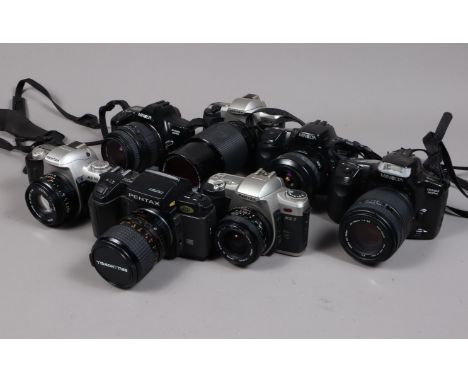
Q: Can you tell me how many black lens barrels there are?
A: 7